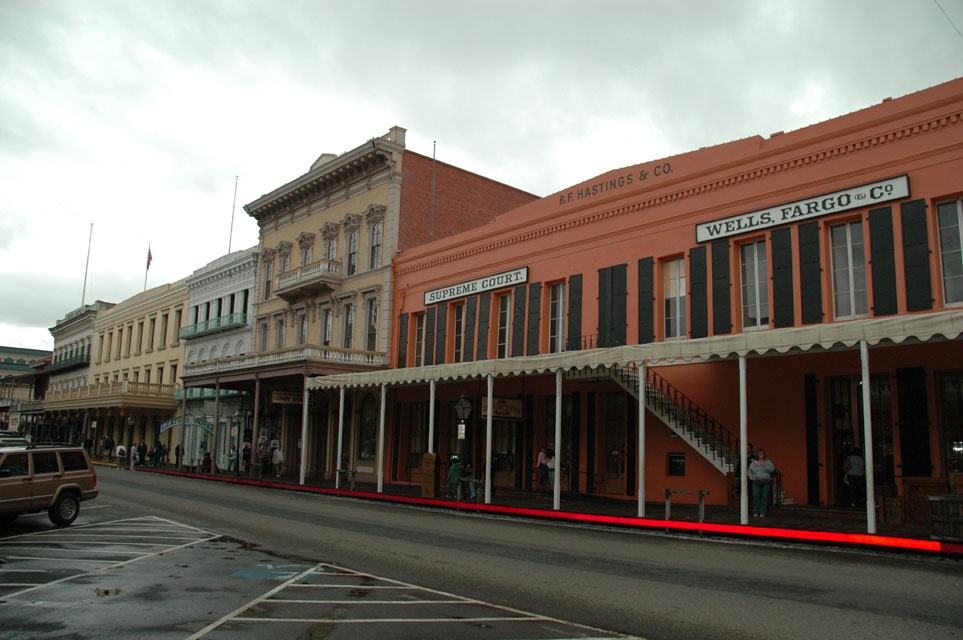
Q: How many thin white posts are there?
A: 9